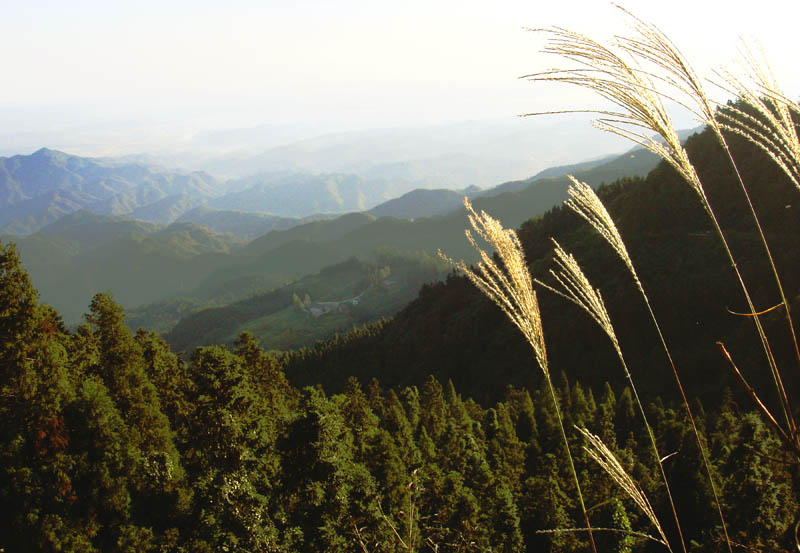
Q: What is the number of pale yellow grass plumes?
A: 7